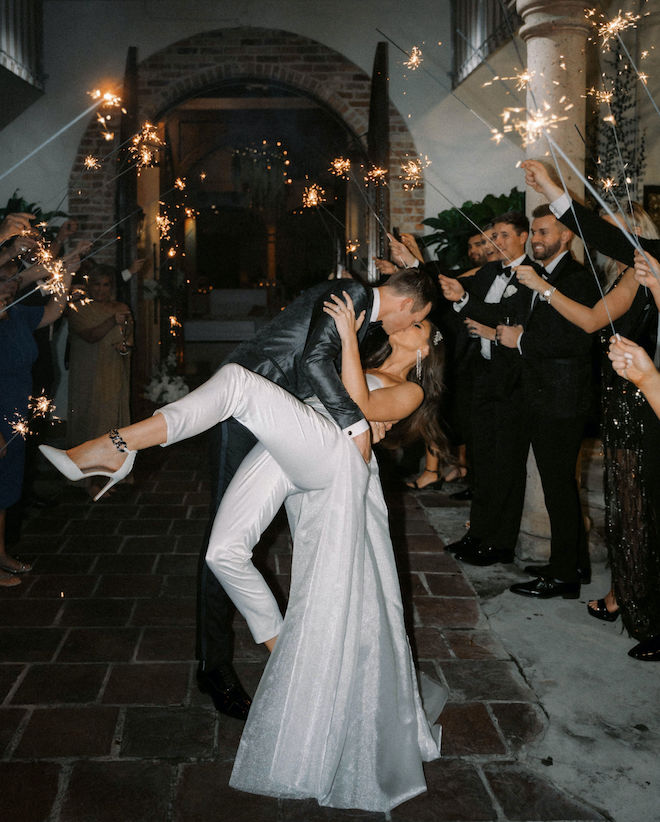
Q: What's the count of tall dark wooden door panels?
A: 2